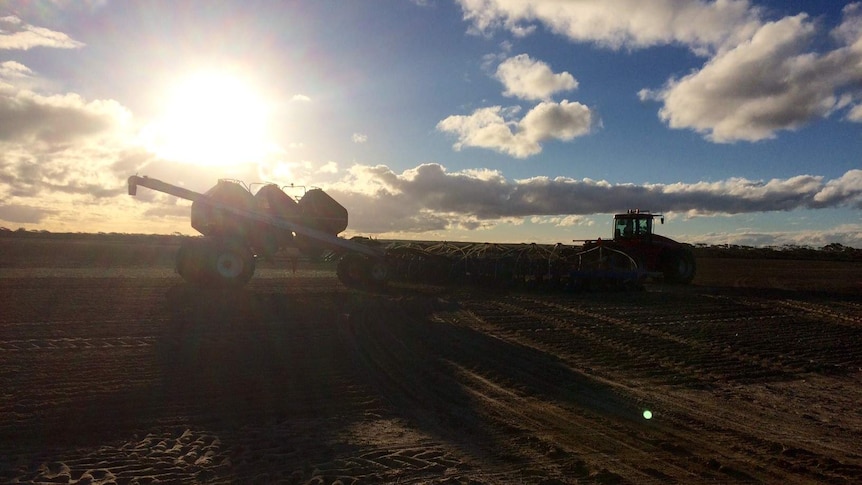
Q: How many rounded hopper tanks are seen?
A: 3